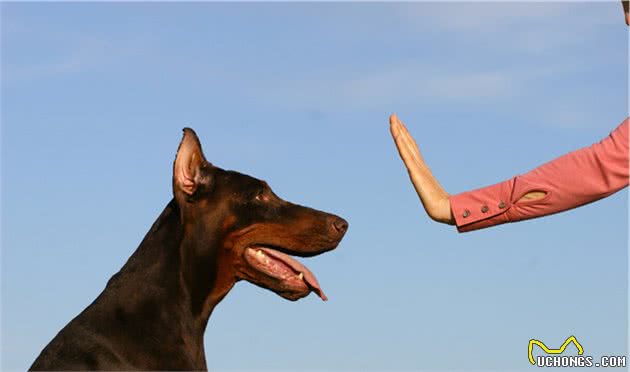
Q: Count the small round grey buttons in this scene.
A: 3